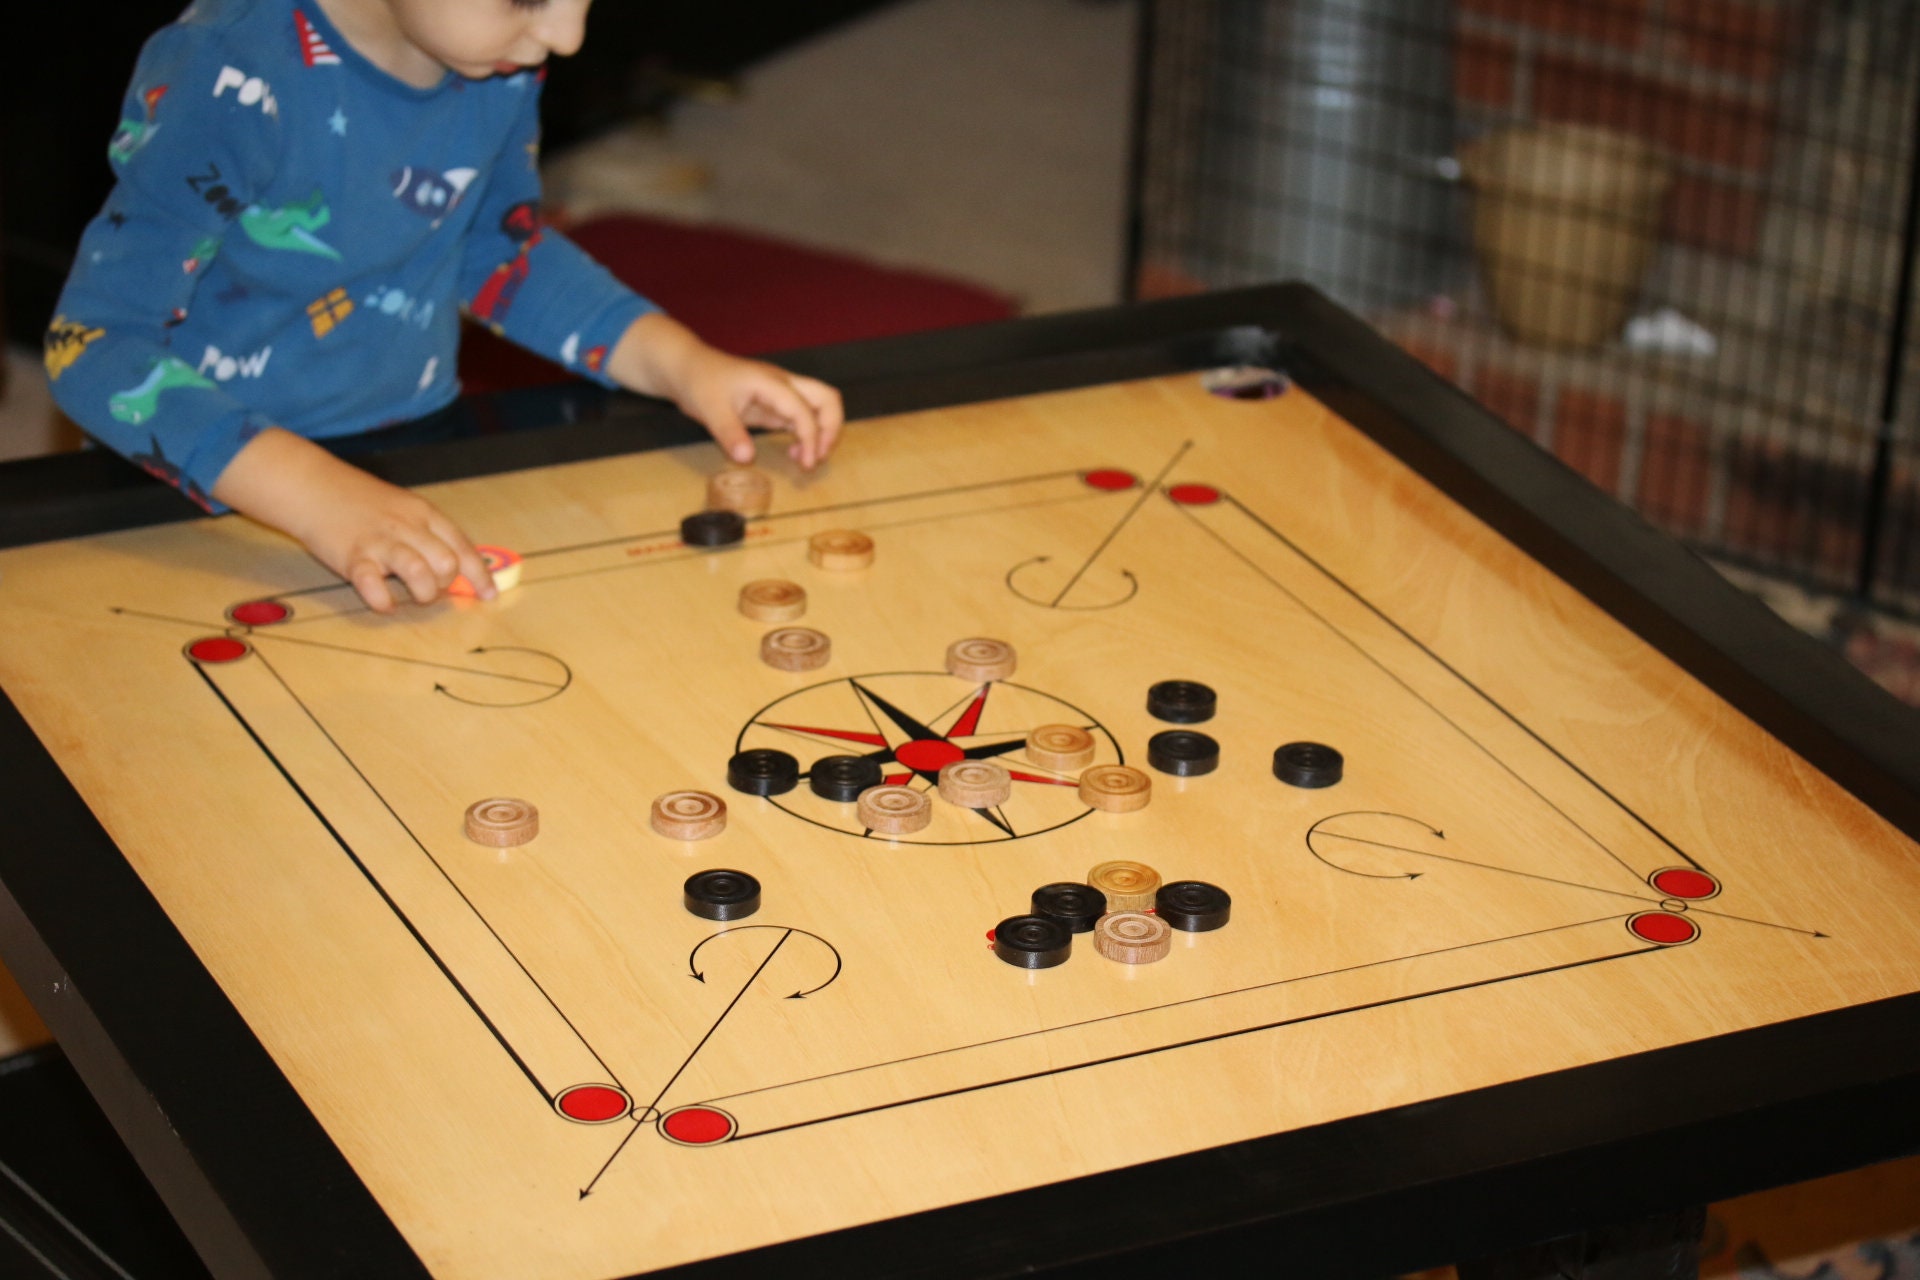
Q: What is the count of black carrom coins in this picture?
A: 10